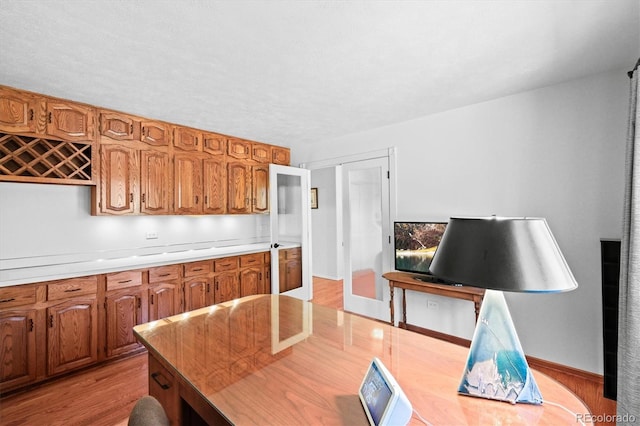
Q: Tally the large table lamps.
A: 1